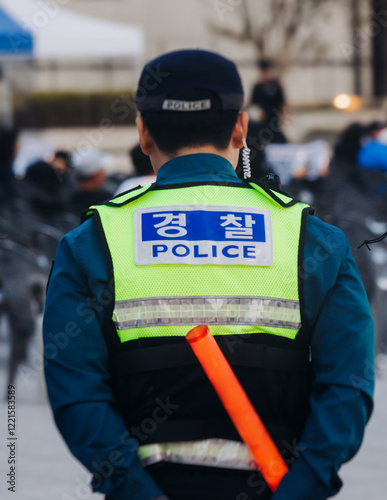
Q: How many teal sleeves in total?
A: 2